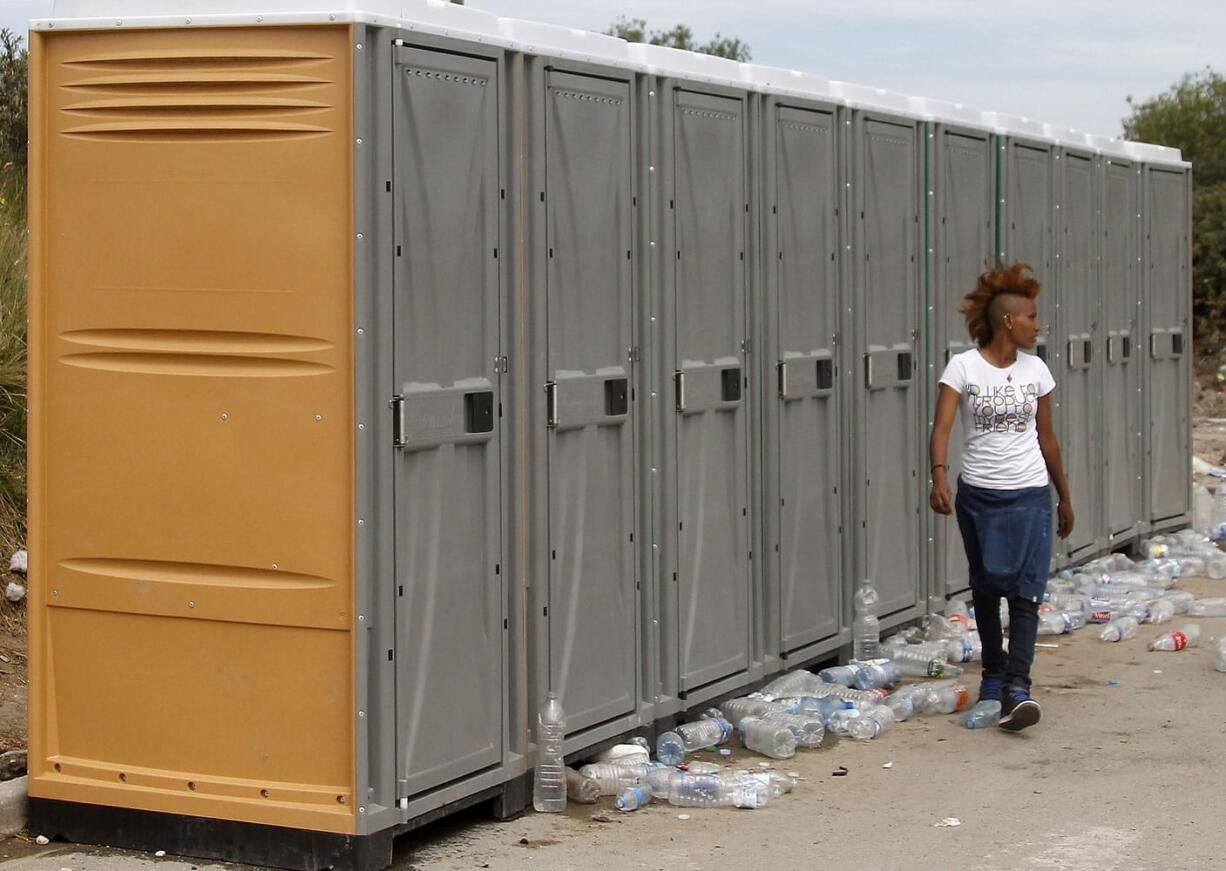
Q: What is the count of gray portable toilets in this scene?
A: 10